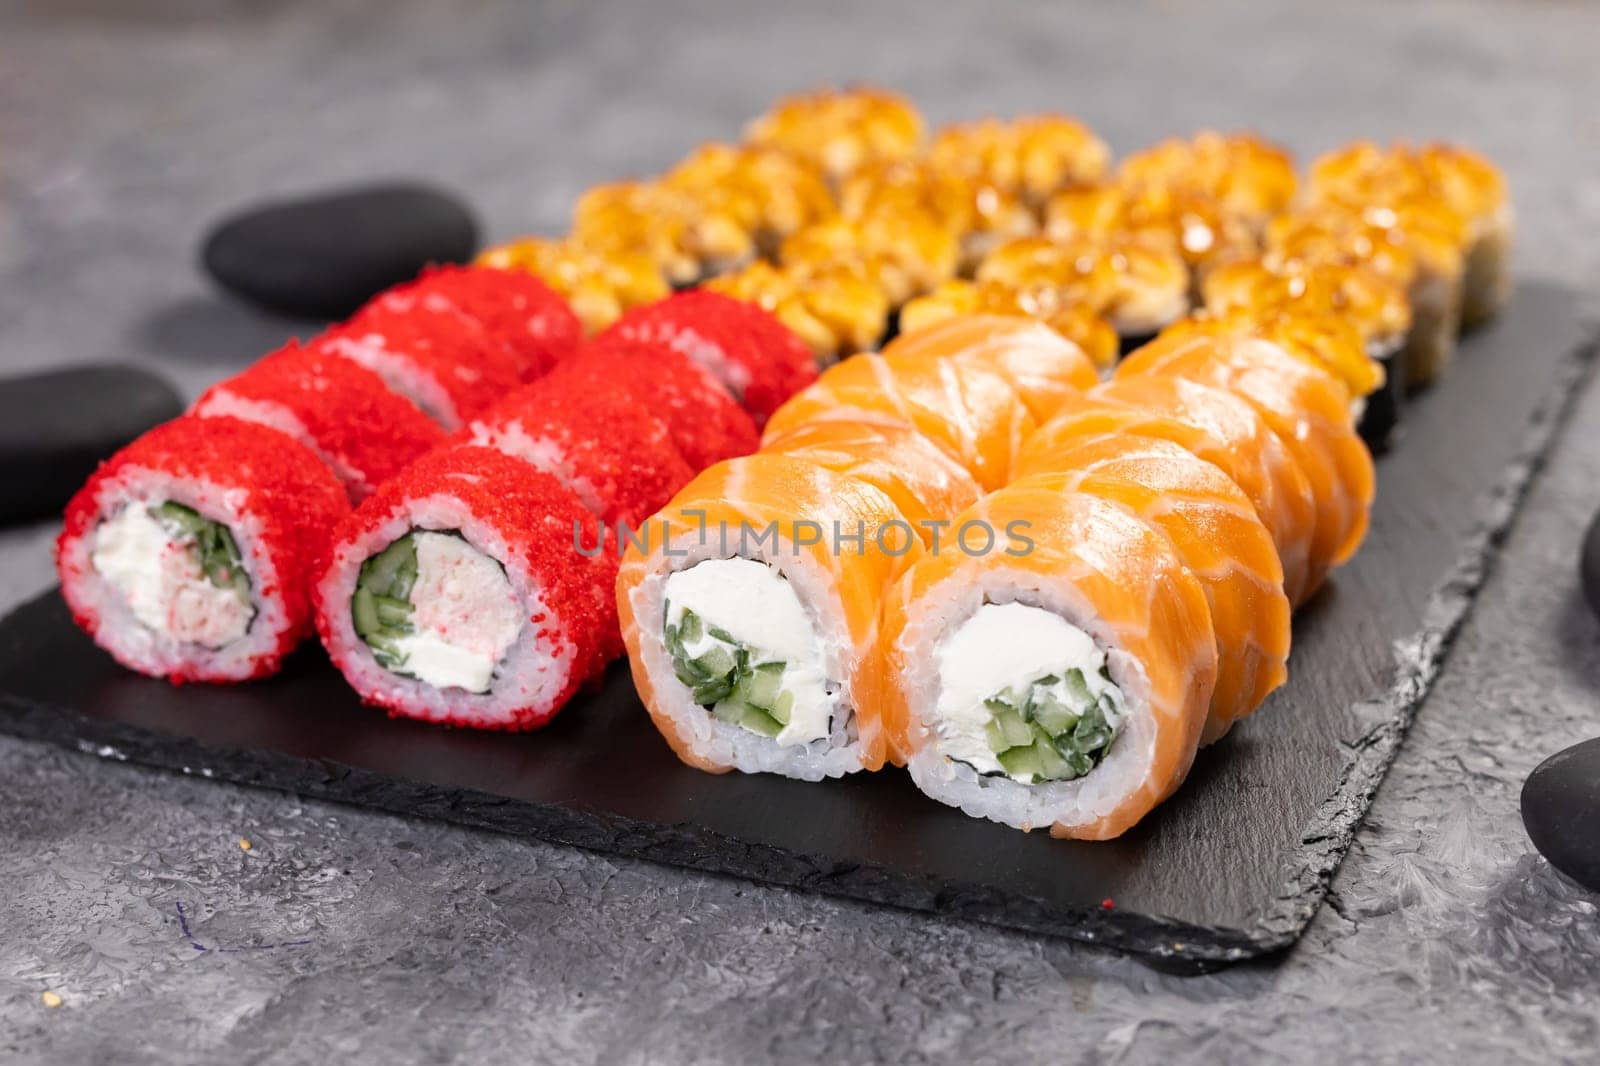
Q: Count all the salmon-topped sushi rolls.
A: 8